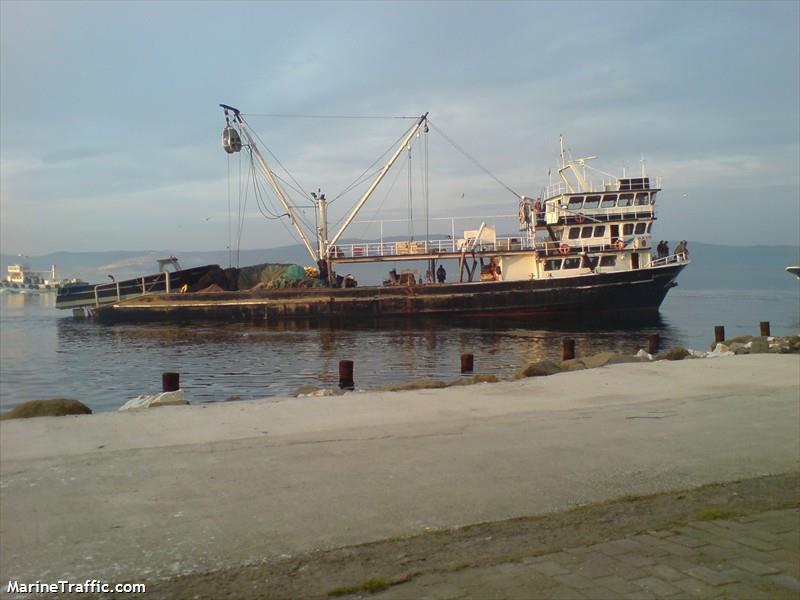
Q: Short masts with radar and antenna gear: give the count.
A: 1